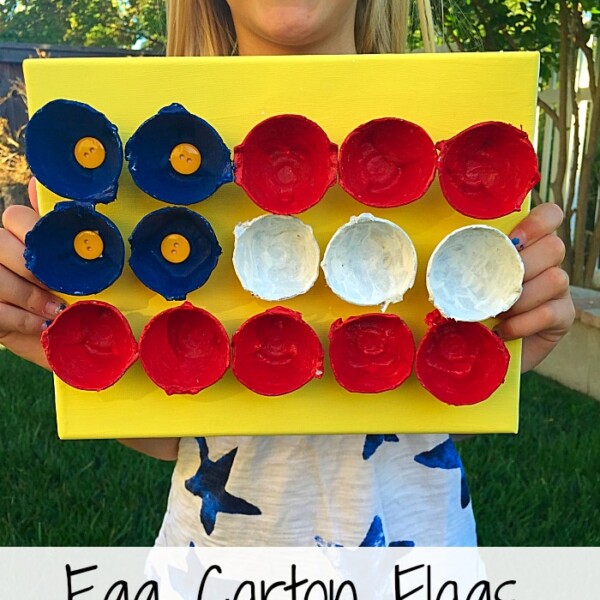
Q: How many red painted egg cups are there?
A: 8